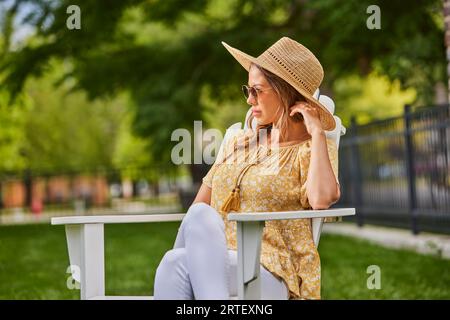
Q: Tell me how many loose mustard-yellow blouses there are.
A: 1